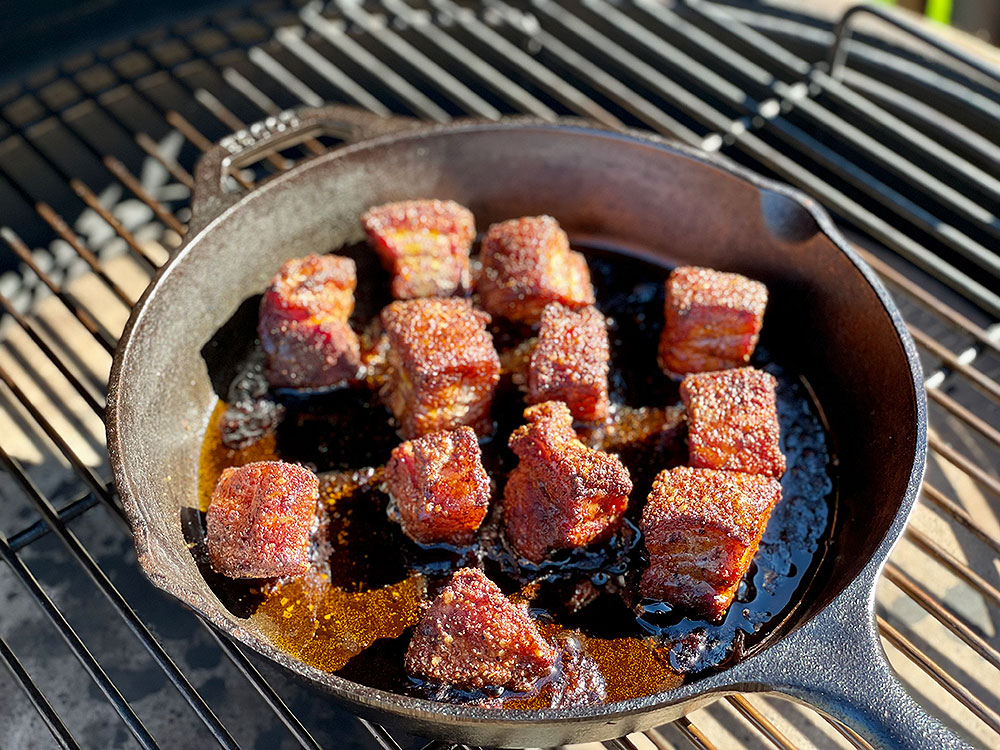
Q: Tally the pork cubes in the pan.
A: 12